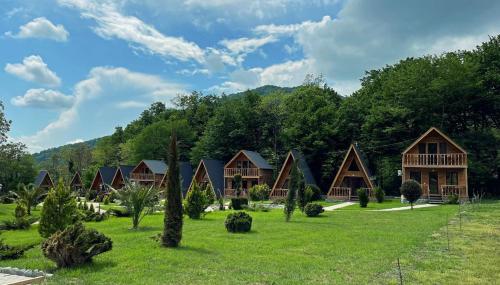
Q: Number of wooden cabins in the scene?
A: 11